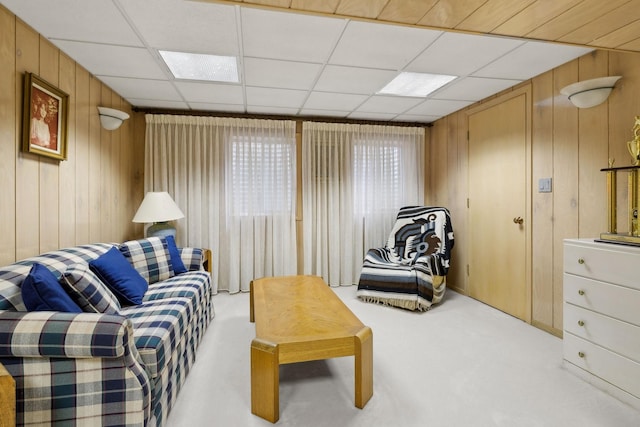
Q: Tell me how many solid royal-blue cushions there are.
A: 3